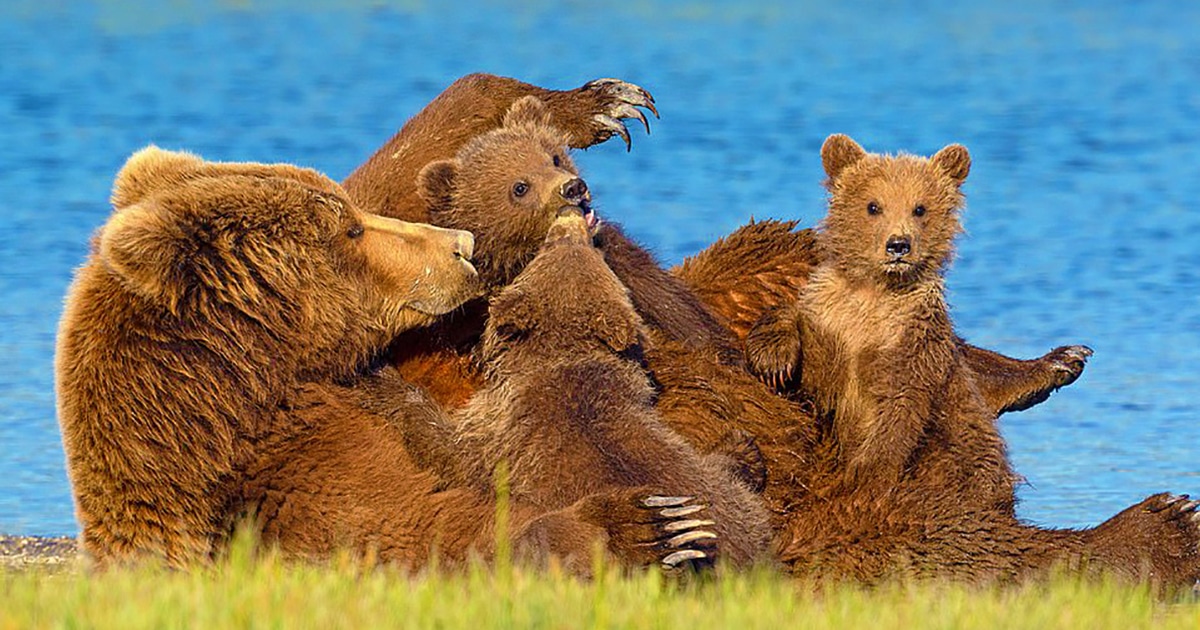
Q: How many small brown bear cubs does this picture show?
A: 3